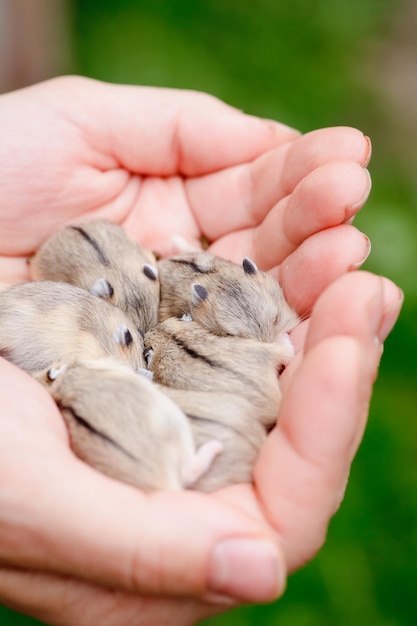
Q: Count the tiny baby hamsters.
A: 6